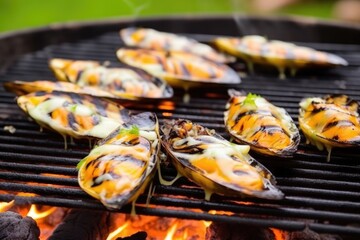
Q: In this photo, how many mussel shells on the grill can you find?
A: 10